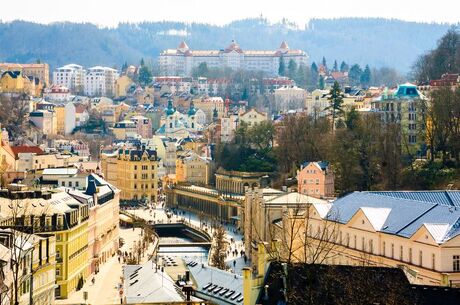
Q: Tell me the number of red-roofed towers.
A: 3